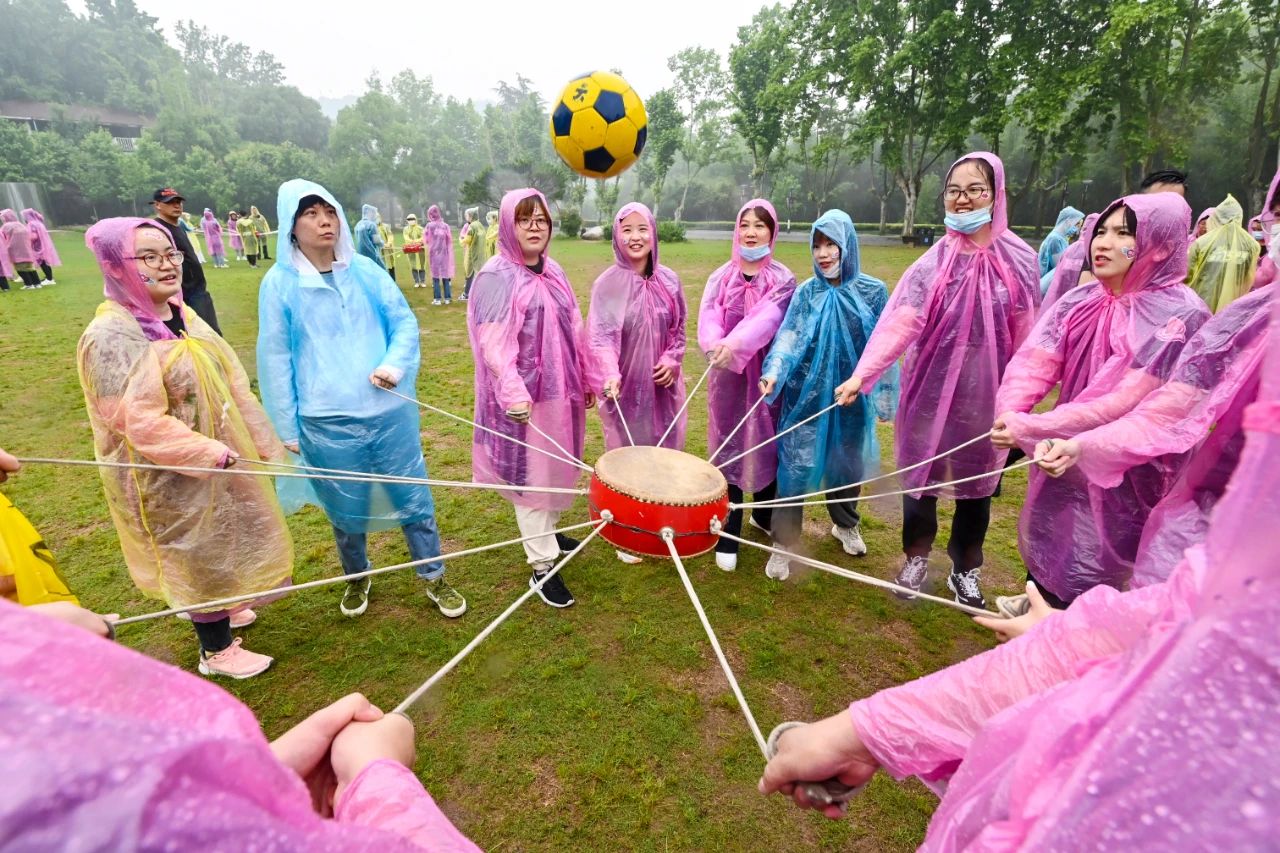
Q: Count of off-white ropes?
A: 14